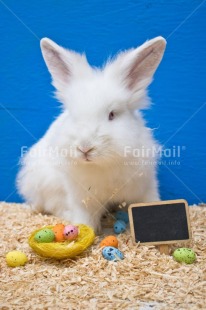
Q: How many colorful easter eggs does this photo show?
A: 9